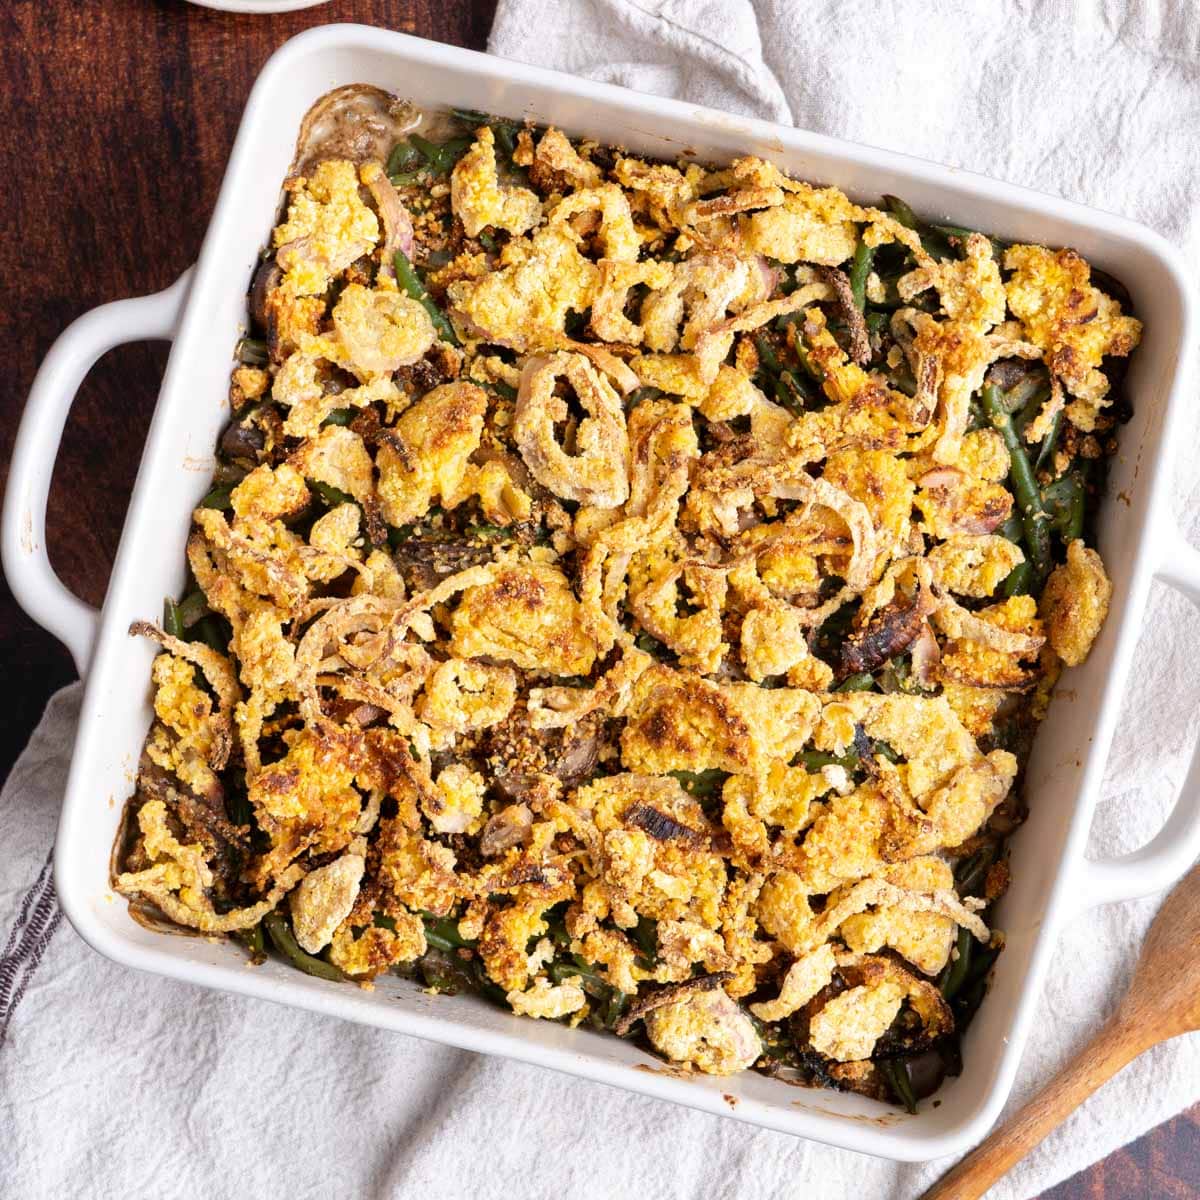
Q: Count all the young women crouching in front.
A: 0